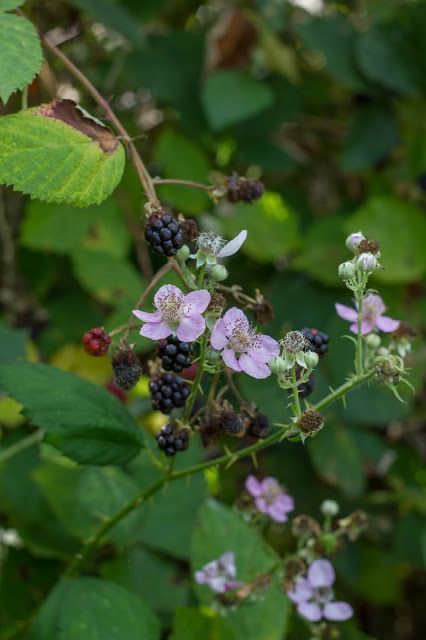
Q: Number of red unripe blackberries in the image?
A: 1